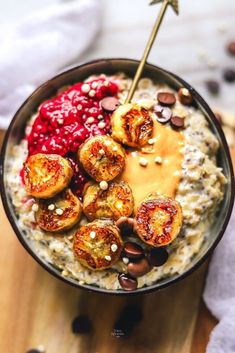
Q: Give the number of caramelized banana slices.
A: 7